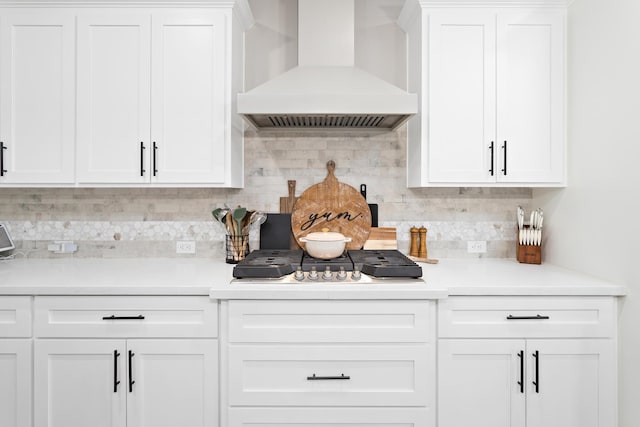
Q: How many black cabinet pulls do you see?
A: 12